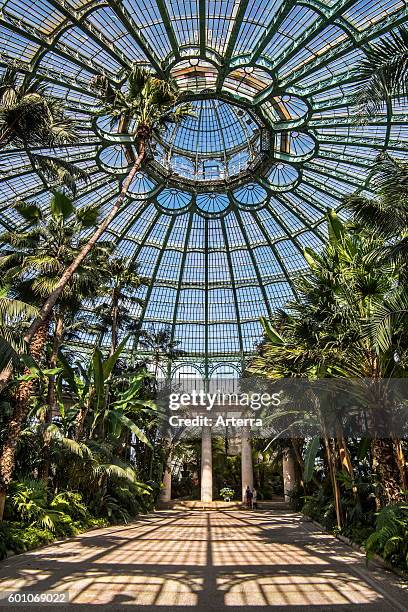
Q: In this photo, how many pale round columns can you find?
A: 4